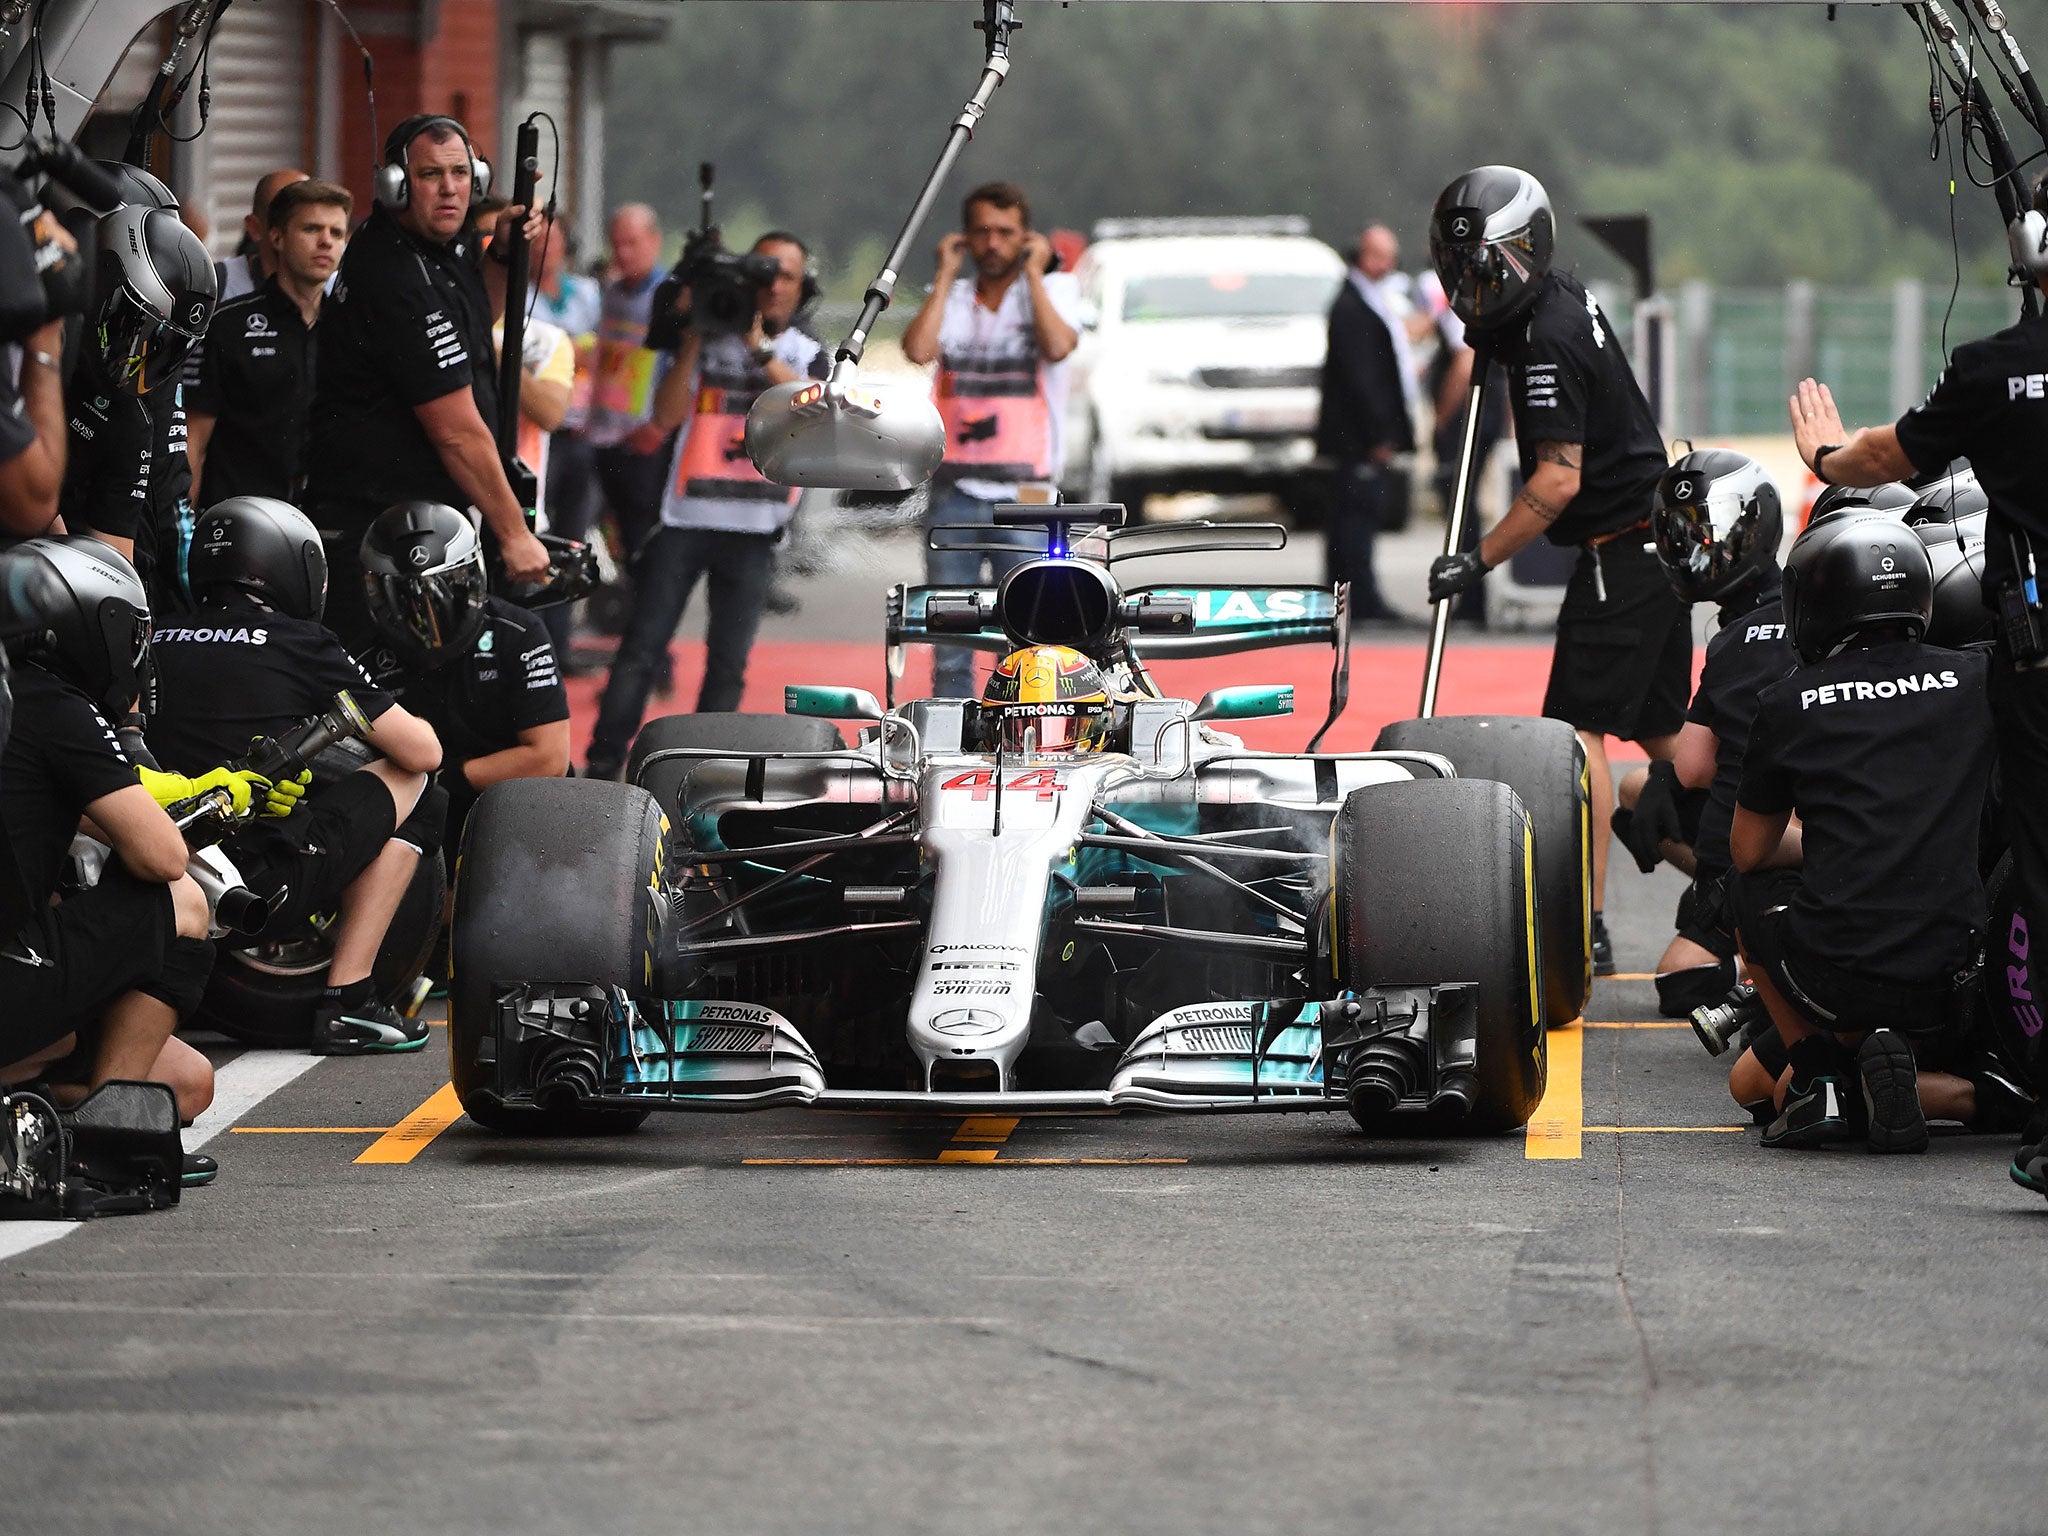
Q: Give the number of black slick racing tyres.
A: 6